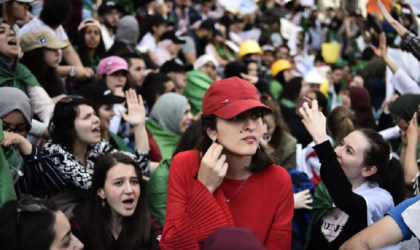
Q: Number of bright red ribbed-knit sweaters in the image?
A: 1